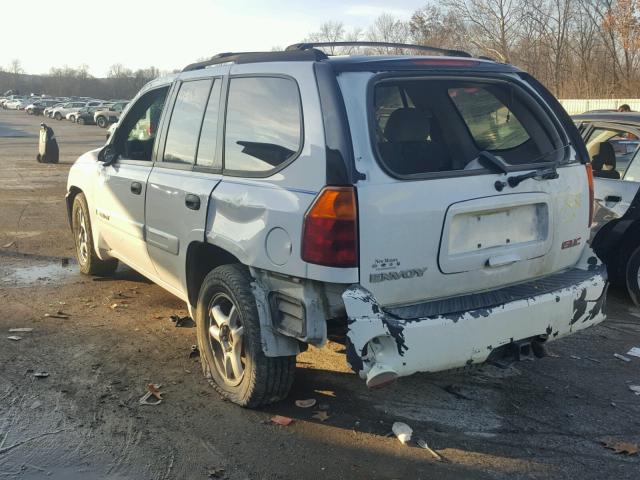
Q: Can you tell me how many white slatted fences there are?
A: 1